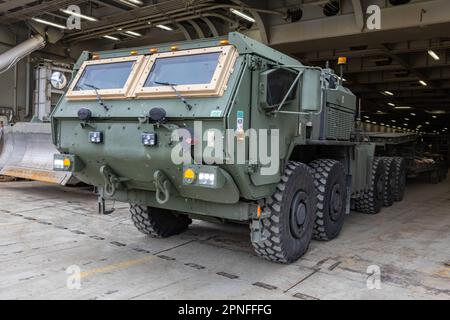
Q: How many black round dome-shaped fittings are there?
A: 2